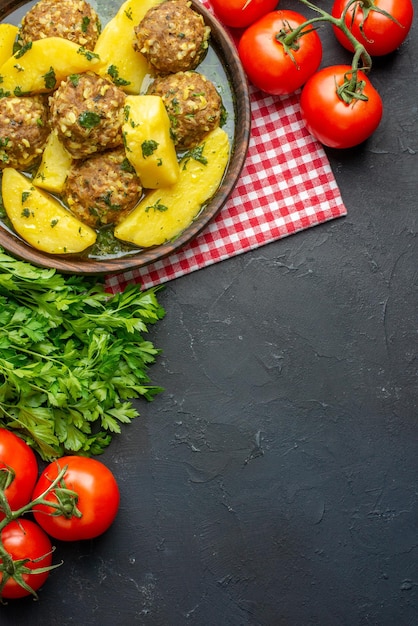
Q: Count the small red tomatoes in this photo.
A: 7